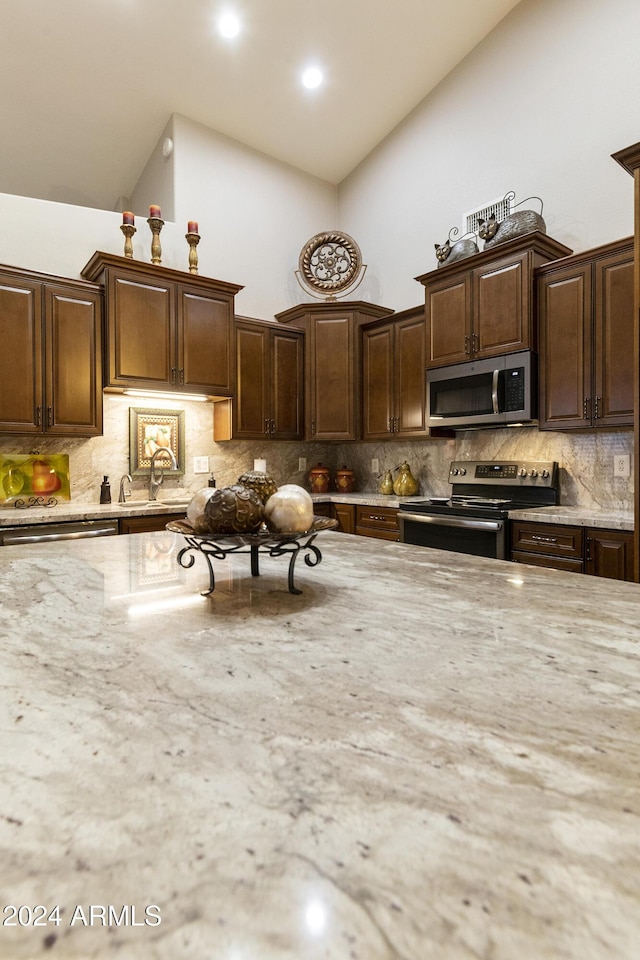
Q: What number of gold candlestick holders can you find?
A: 3